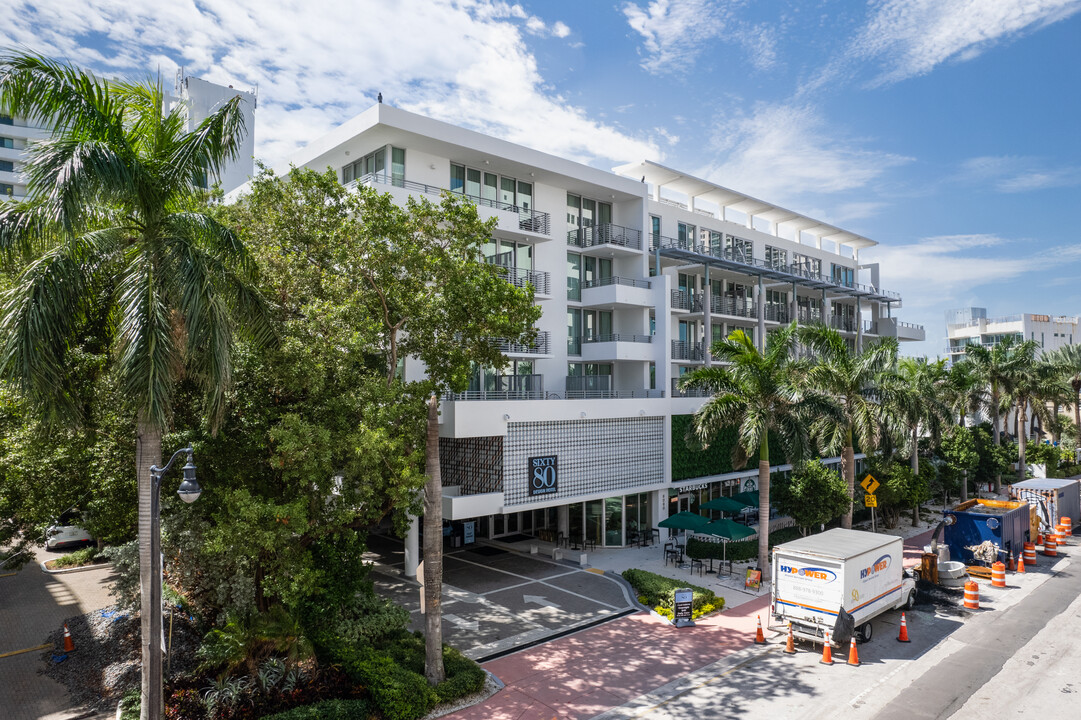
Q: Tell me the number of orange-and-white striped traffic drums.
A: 6